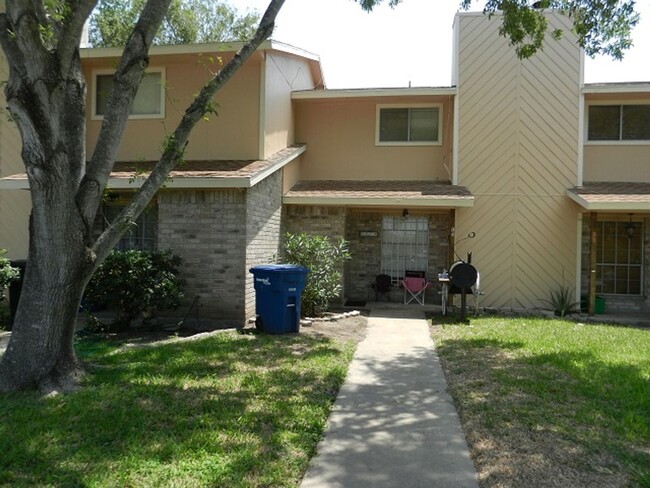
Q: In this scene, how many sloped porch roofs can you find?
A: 3